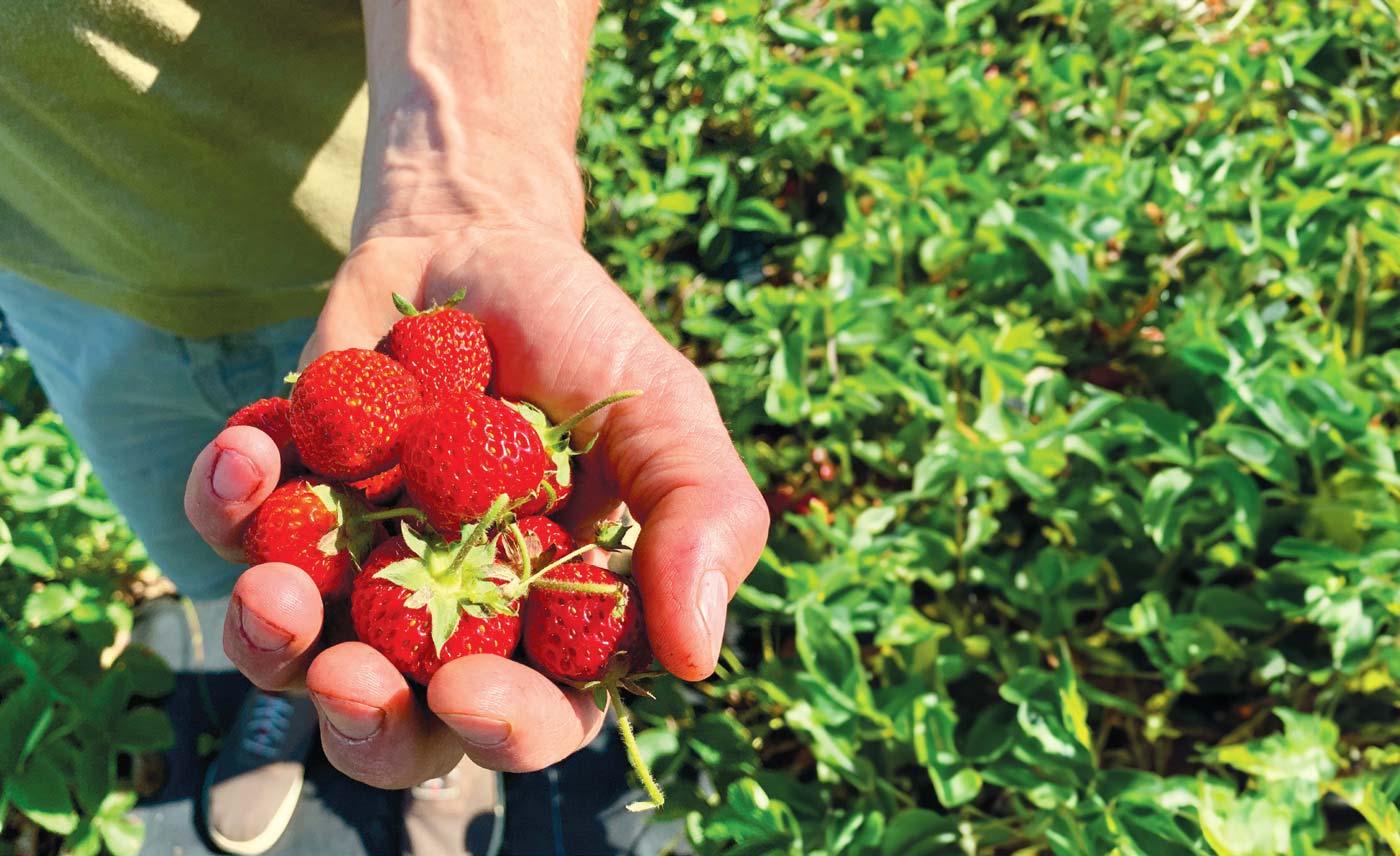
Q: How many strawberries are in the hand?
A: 10